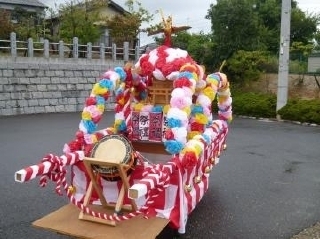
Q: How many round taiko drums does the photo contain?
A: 1